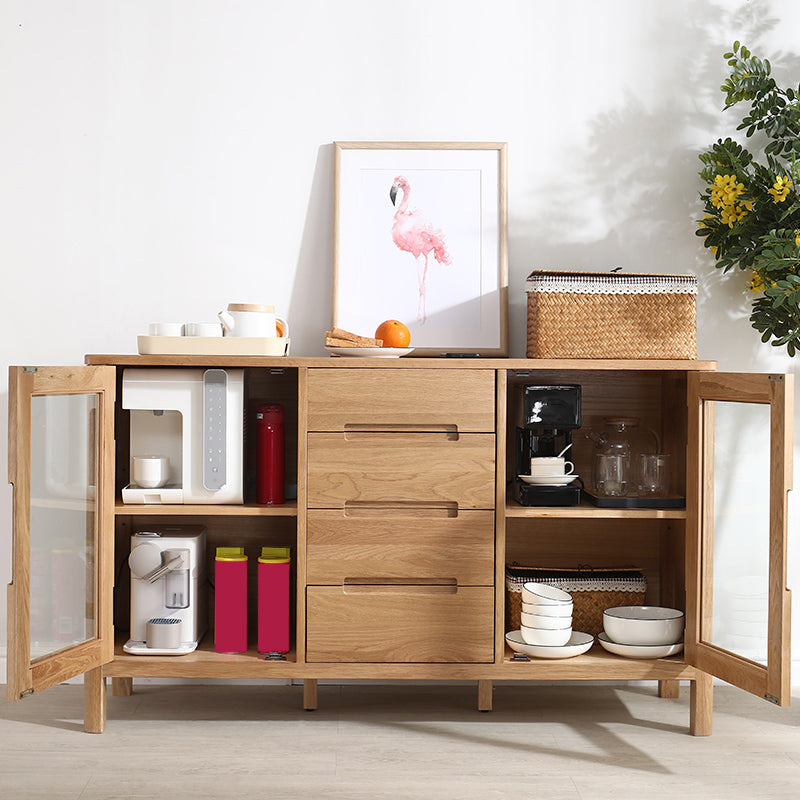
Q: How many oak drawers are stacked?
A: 4